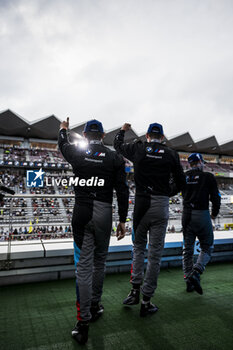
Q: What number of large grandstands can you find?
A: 1